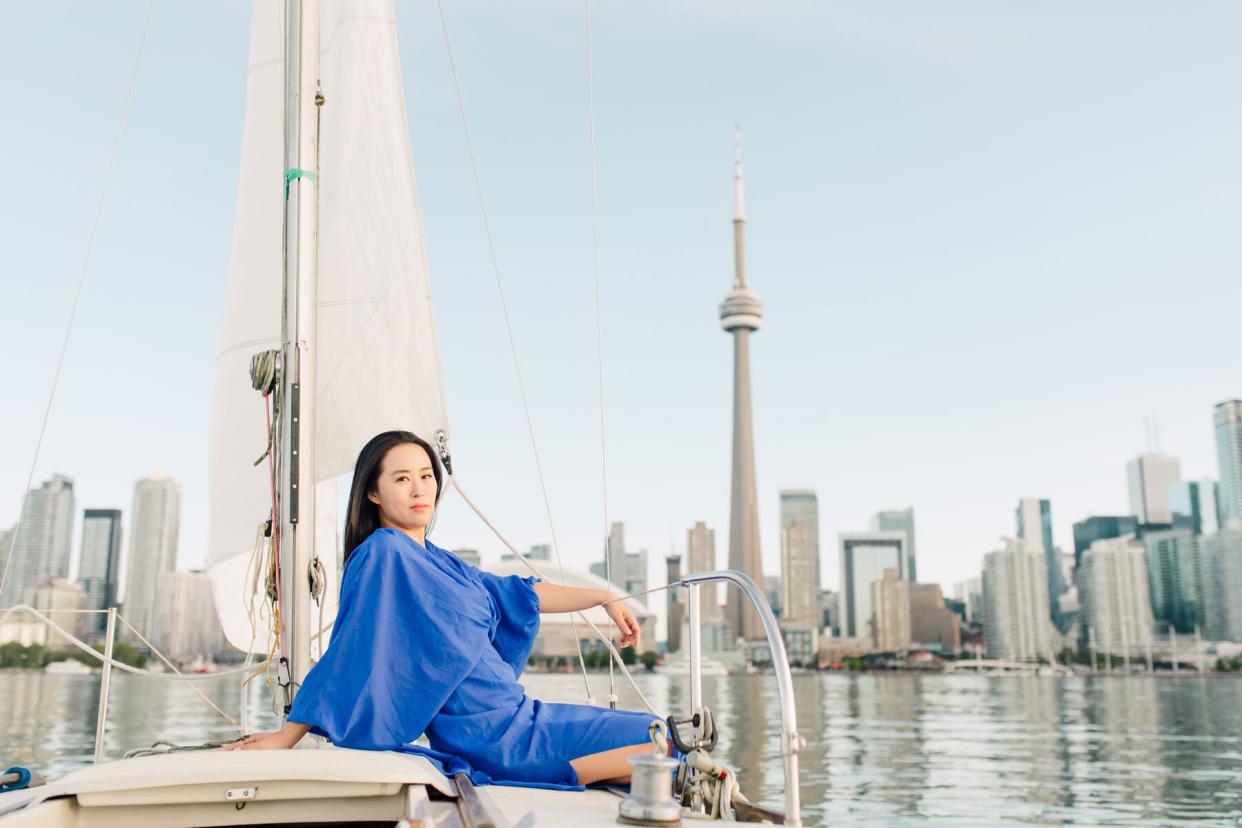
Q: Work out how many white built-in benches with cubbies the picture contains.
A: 0